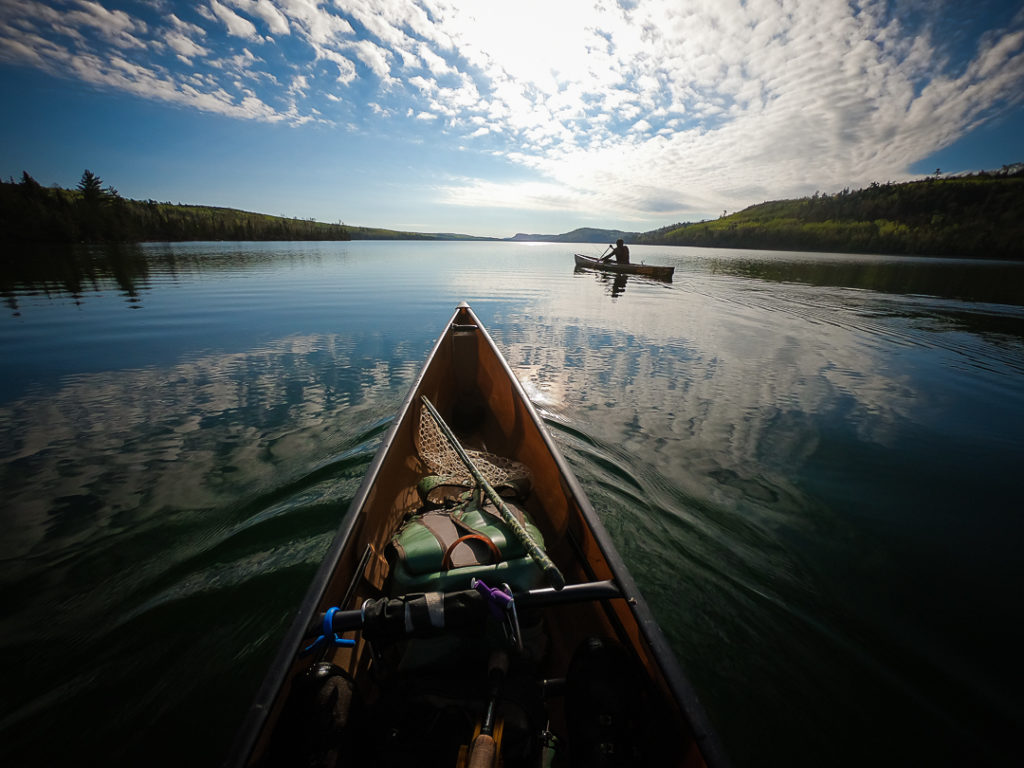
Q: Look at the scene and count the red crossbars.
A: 0